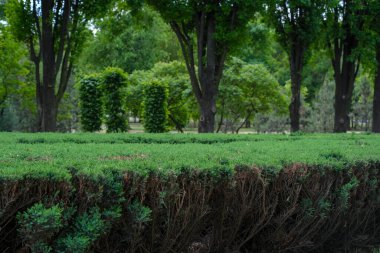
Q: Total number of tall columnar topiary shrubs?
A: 3